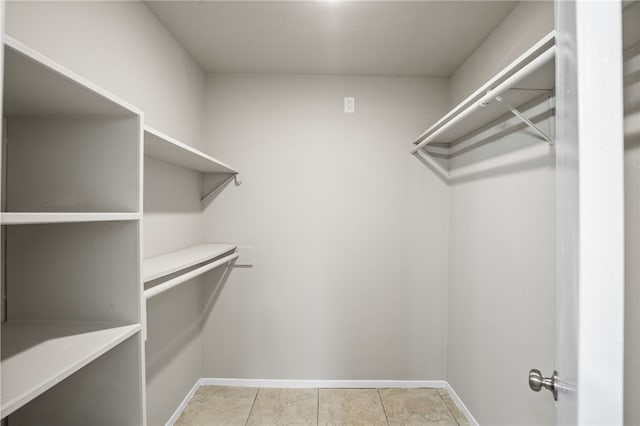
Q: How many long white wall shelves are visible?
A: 3